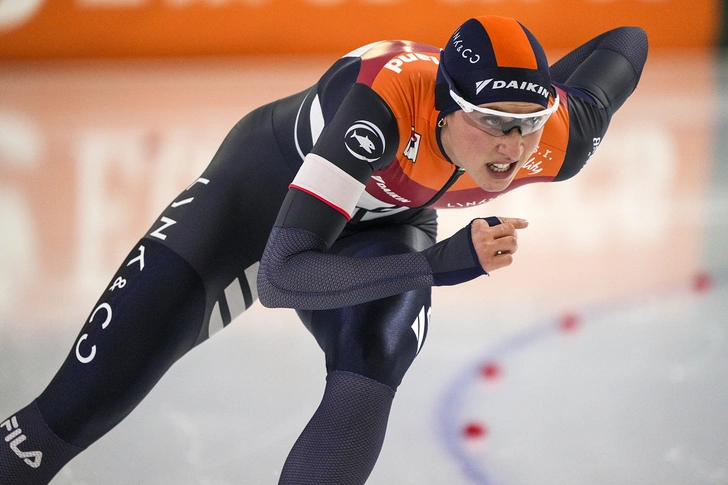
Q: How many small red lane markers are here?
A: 4